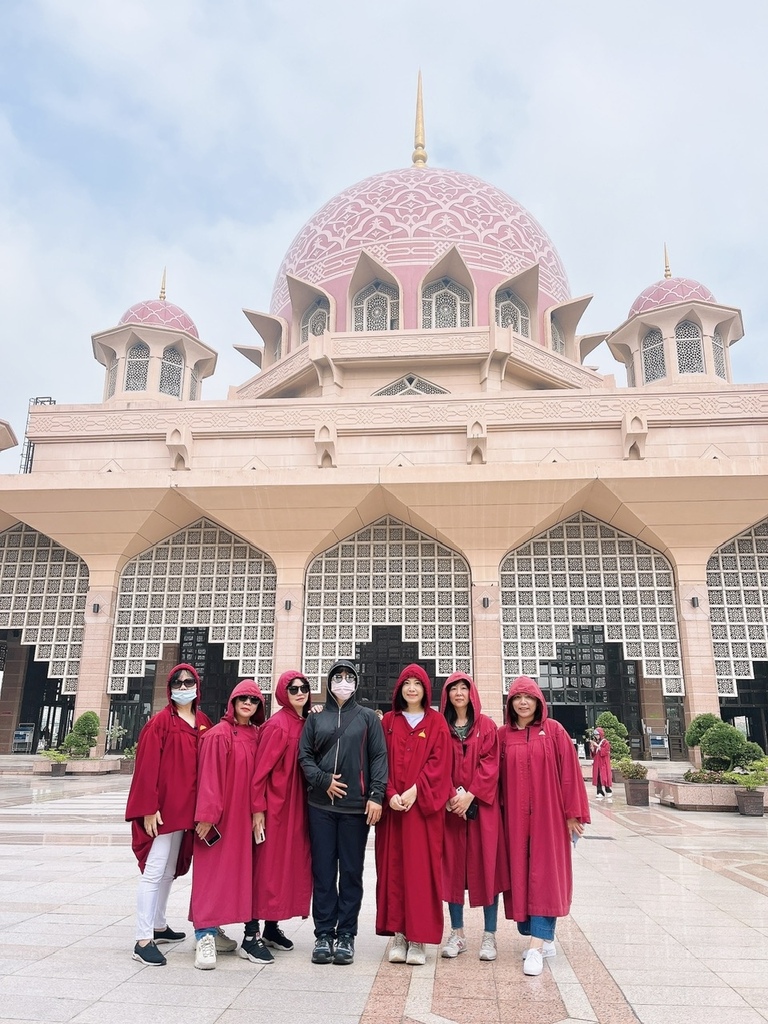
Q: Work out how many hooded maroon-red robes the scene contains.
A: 7